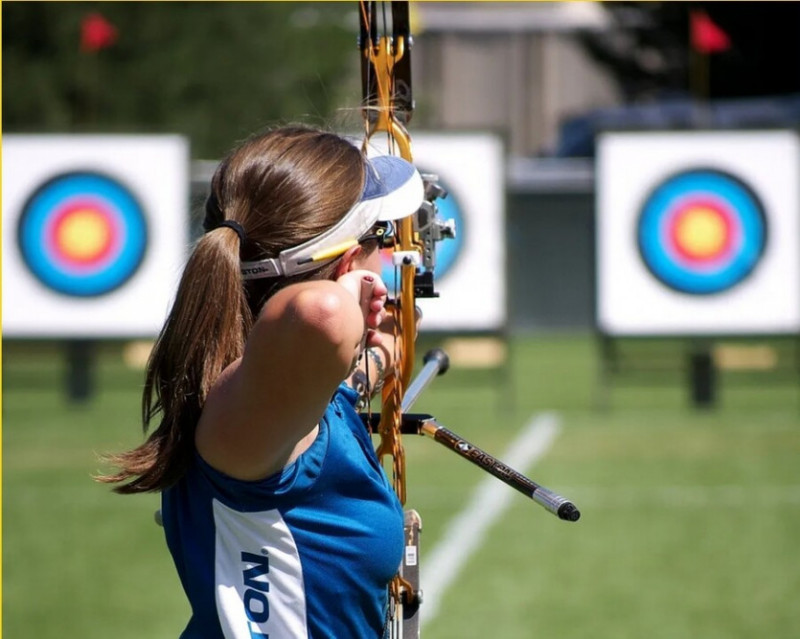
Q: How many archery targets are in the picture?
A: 3